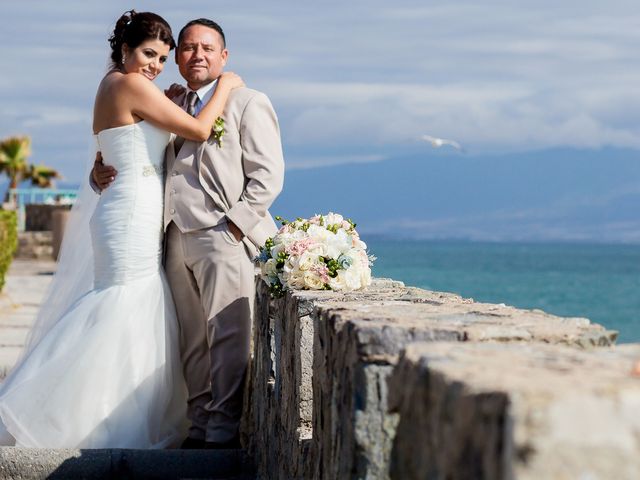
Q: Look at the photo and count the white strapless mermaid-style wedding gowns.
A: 1